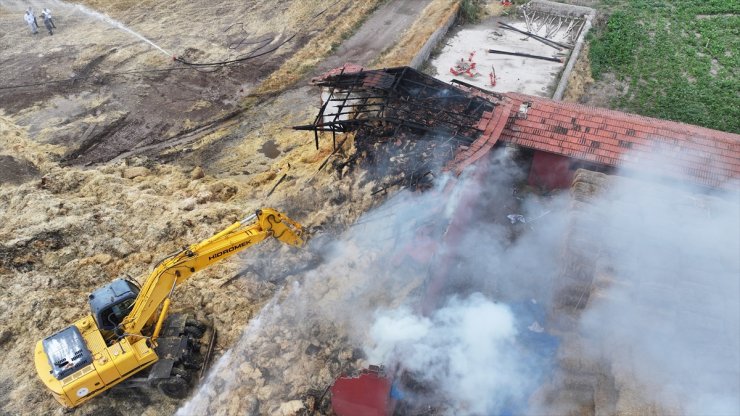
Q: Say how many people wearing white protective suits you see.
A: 2